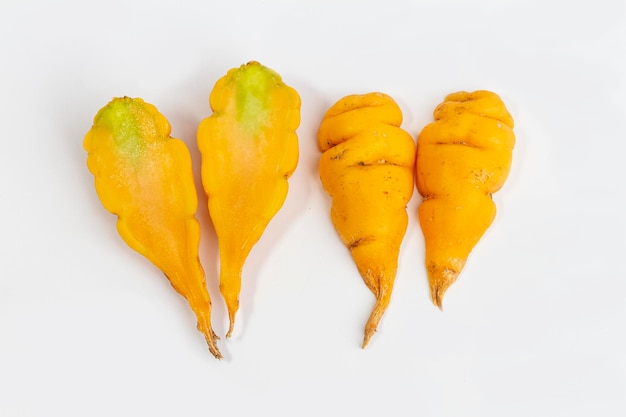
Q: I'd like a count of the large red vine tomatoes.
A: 0